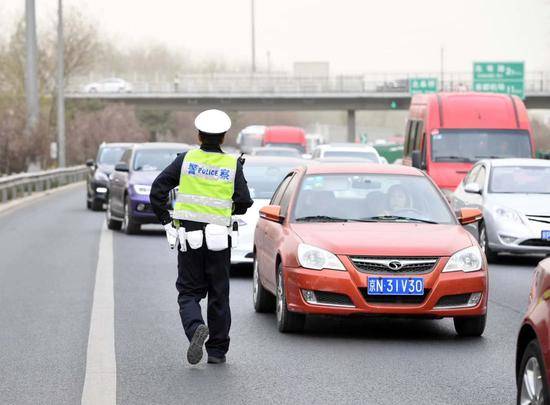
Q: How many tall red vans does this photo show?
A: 2